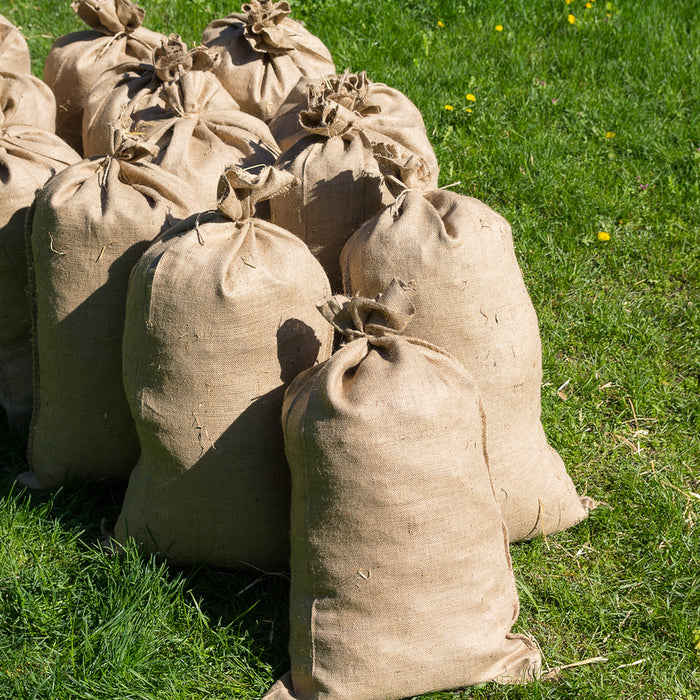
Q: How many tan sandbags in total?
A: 13